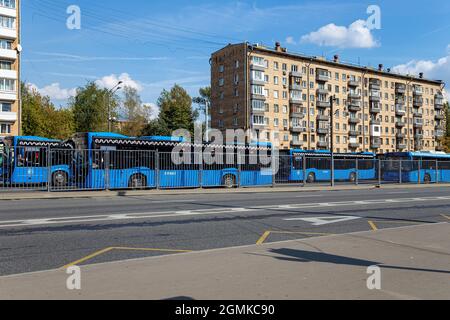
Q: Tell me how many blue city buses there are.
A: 4